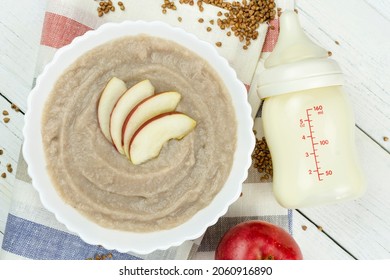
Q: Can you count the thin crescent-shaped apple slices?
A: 4